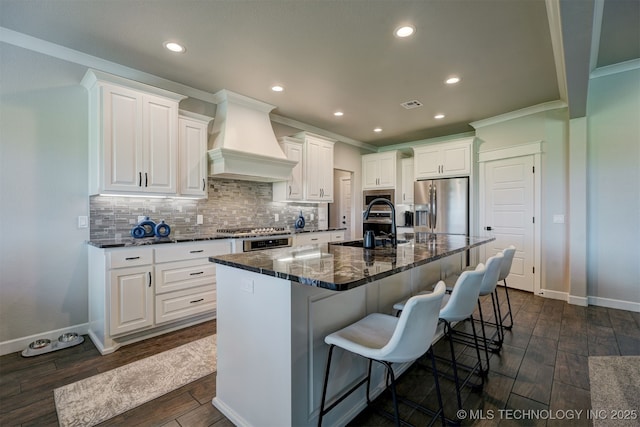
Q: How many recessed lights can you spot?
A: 7